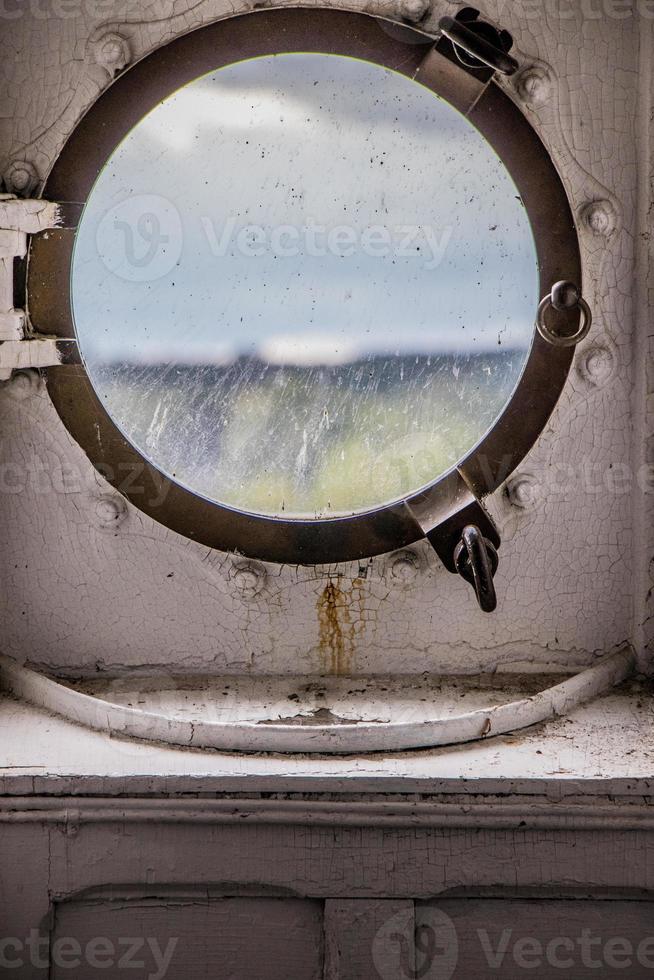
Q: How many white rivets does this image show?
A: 11